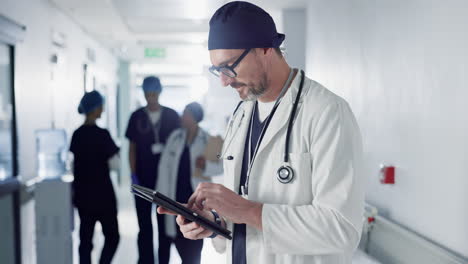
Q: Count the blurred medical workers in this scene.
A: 3